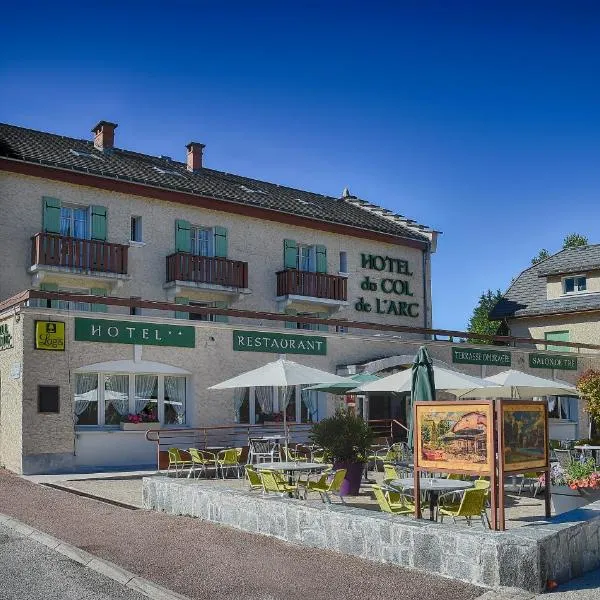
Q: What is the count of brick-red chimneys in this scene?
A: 2